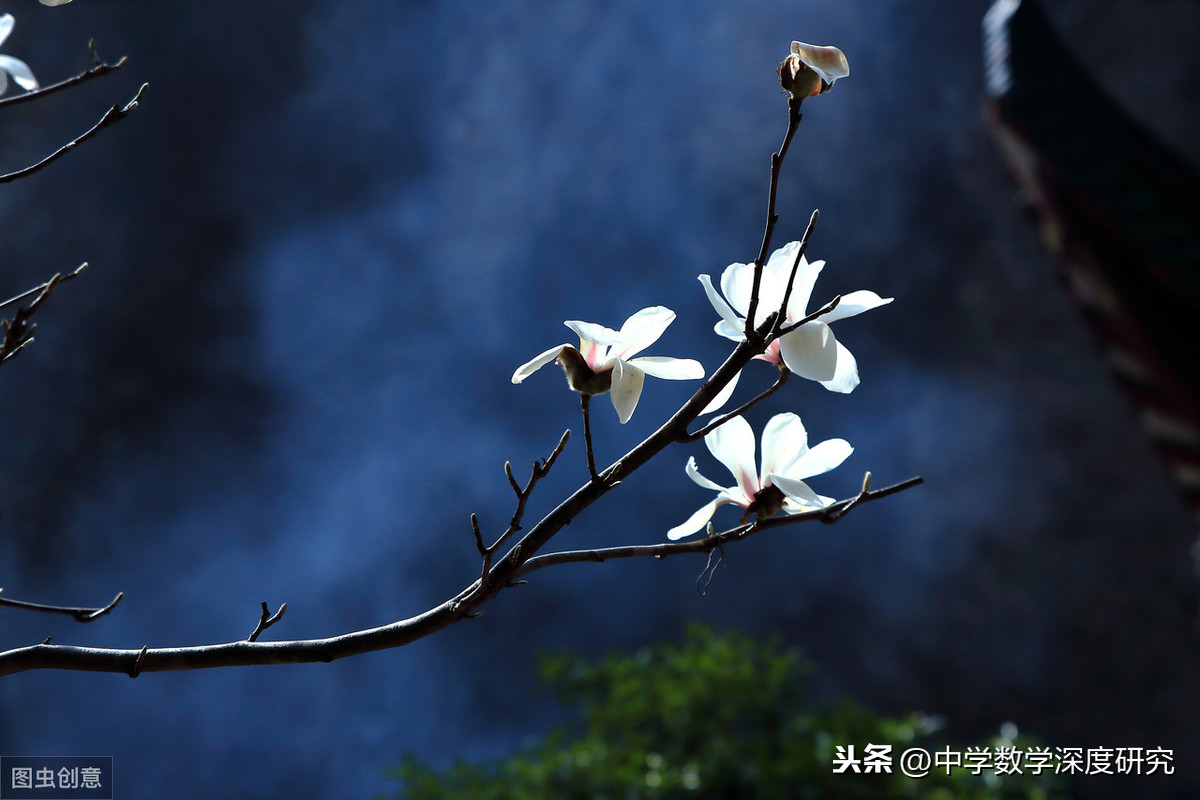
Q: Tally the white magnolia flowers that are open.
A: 3